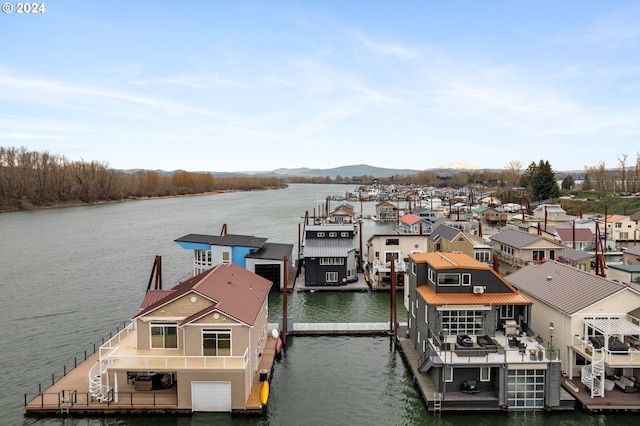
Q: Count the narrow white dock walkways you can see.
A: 1